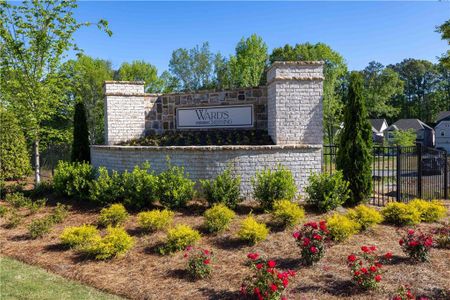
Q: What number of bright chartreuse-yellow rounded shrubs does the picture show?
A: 12